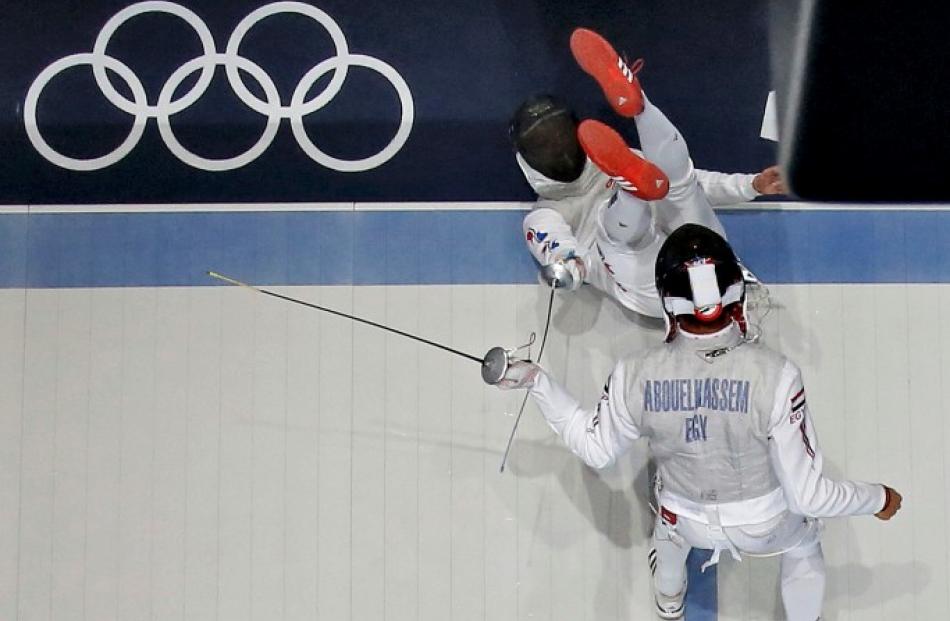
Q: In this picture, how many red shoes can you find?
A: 2